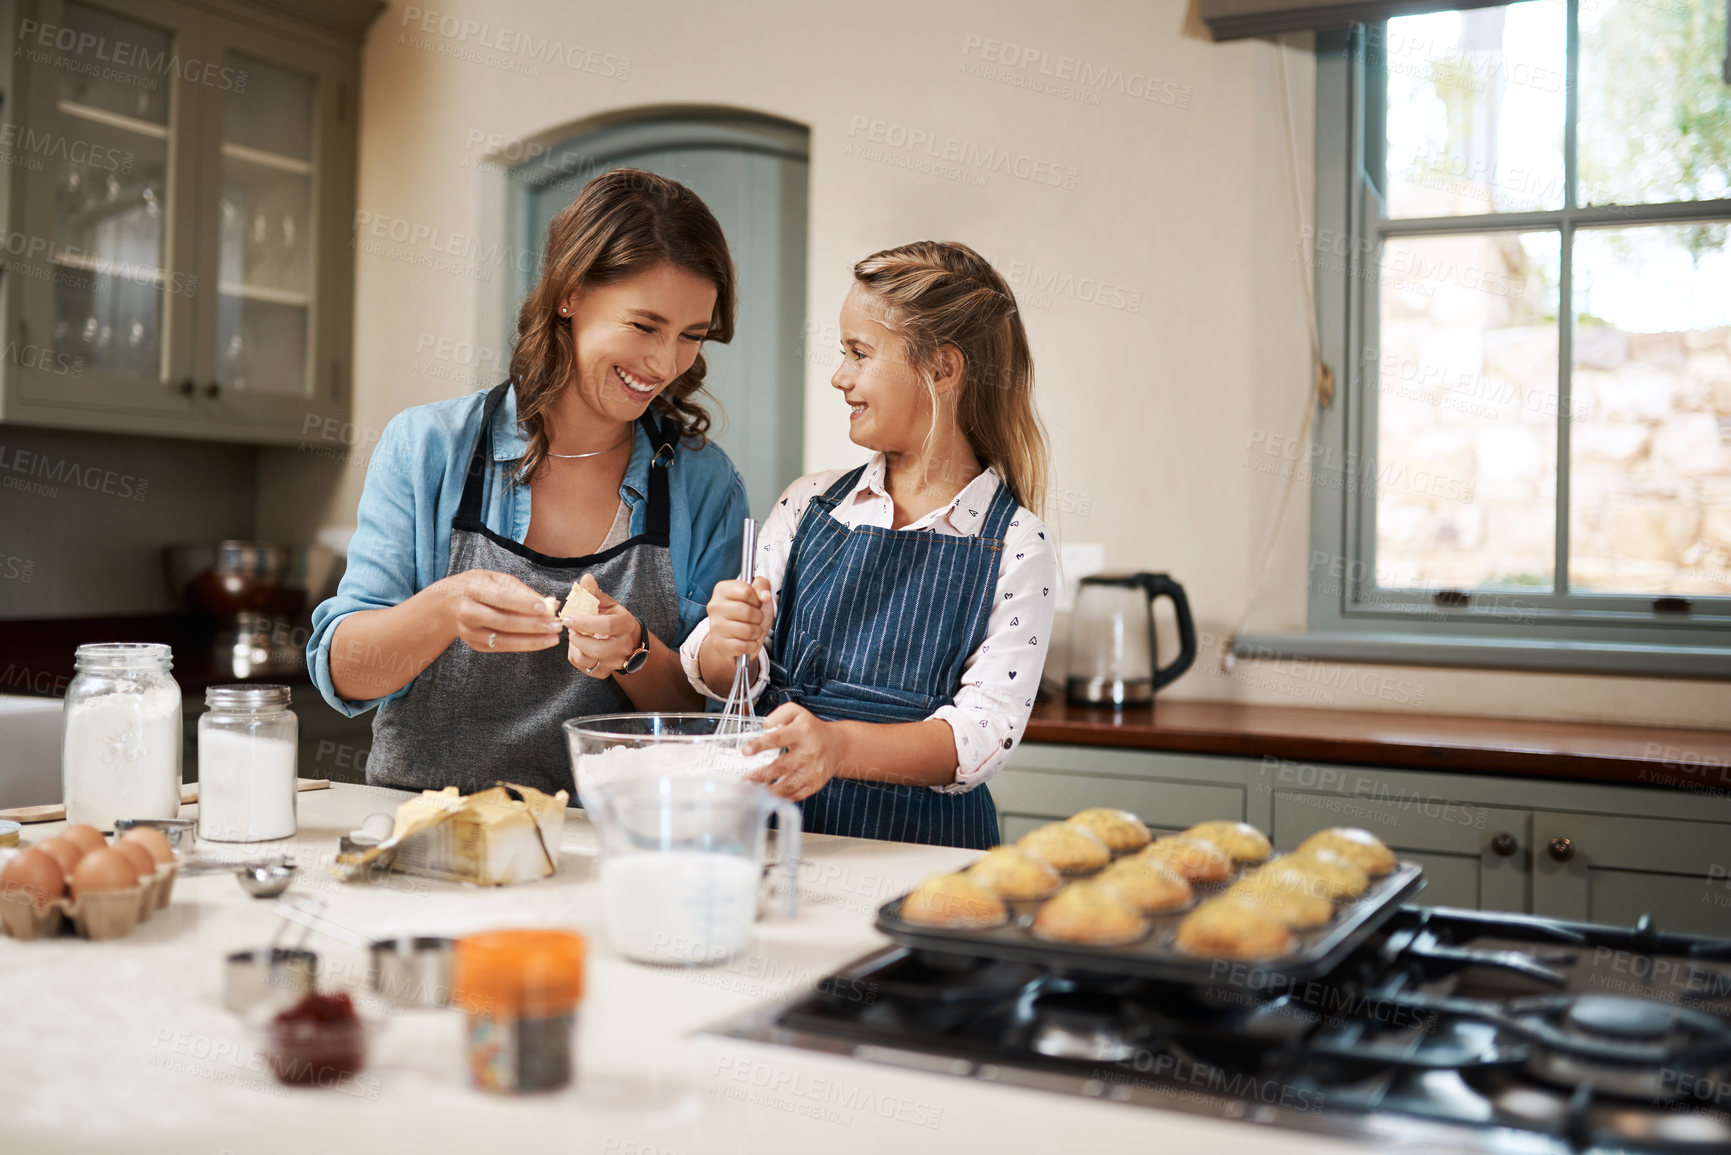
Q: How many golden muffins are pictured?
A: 12